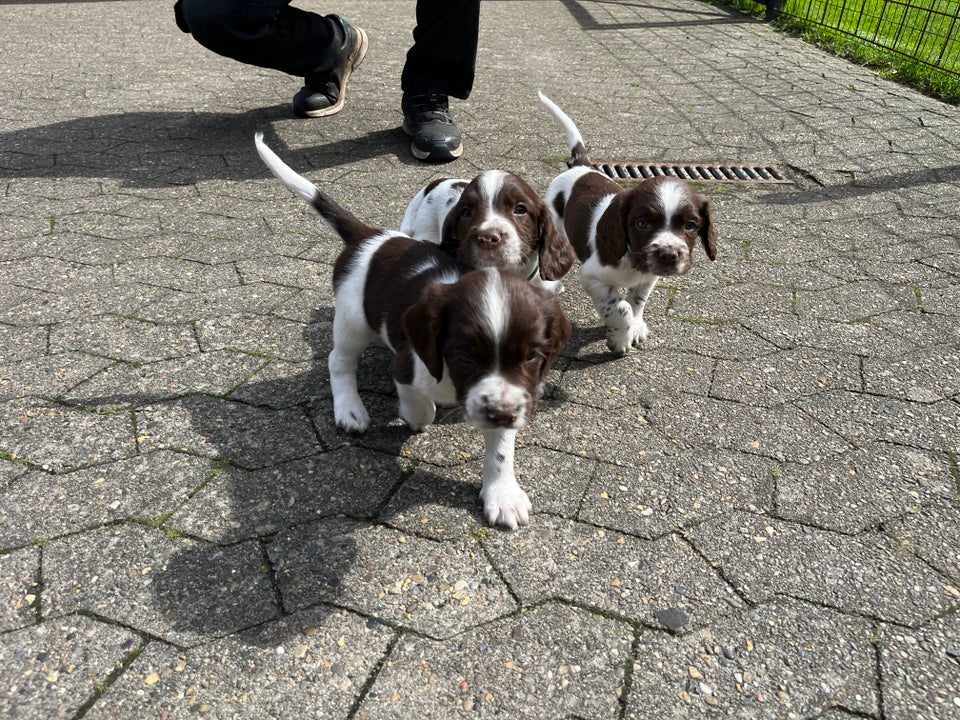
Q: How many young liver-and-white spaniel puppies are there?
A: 3